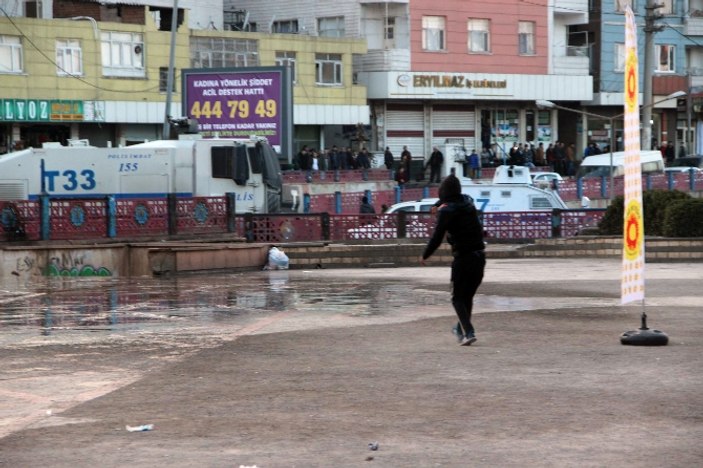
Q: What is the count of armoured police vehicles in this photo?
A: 2